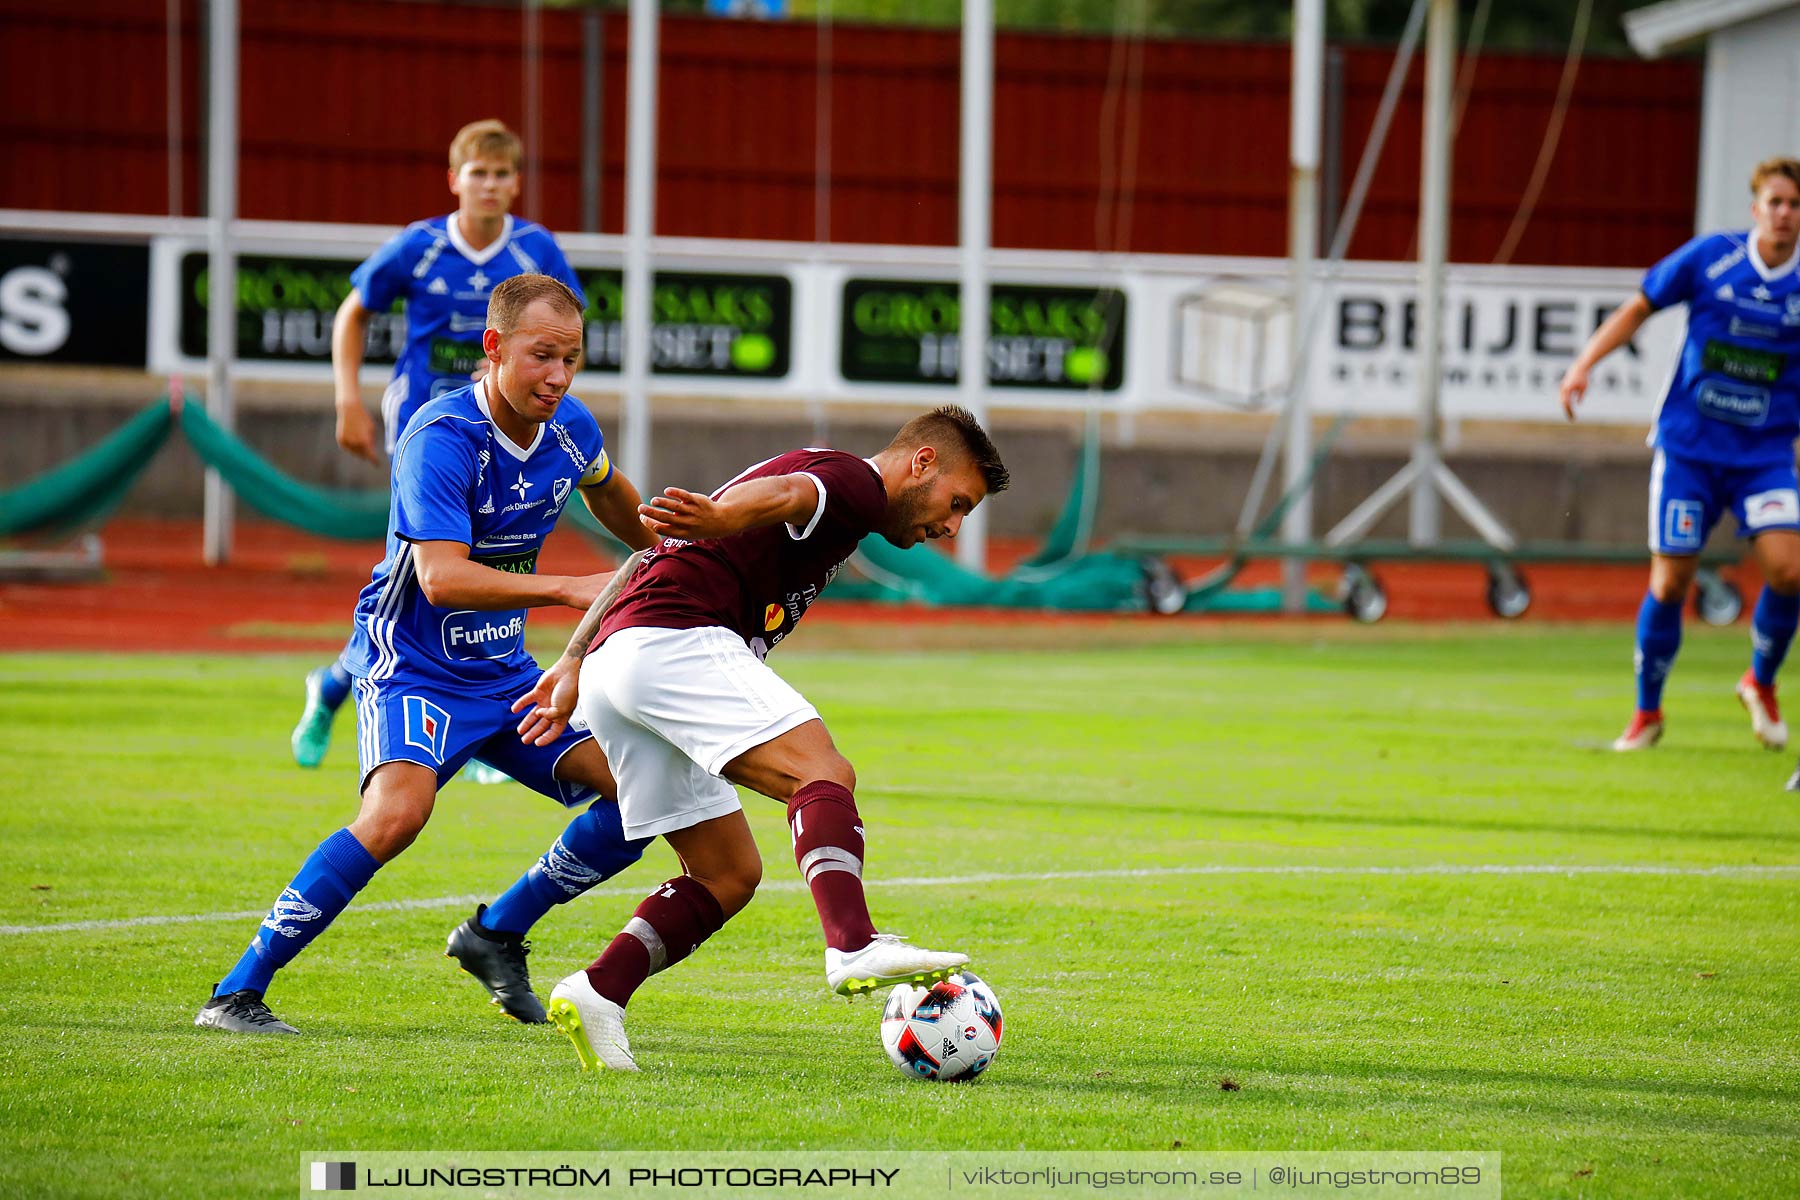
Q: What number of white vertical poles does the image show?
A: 5